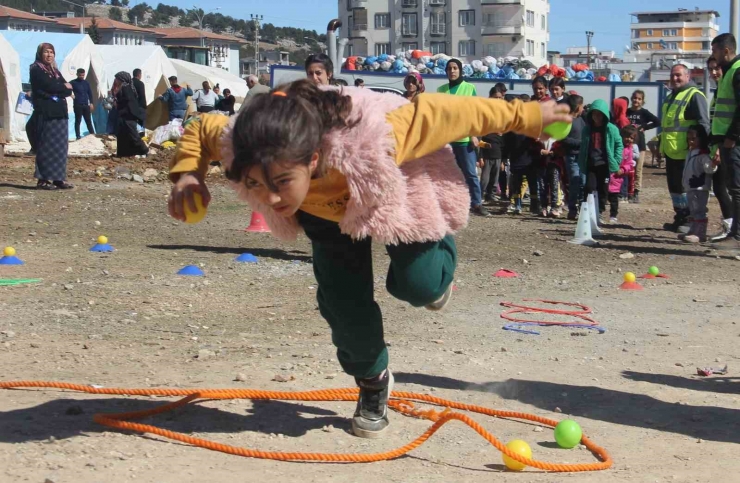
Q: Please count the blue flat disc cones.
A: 4